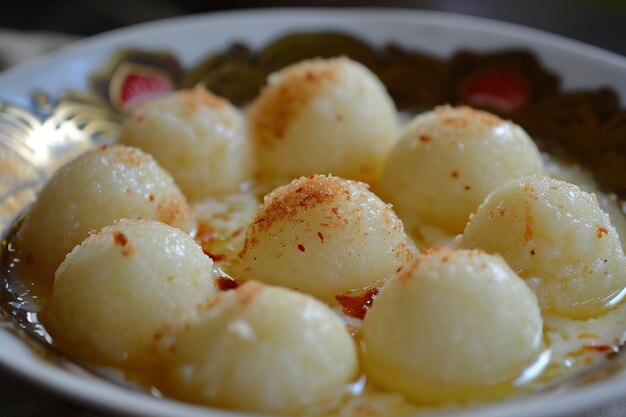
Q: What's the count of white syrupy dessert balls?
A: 9